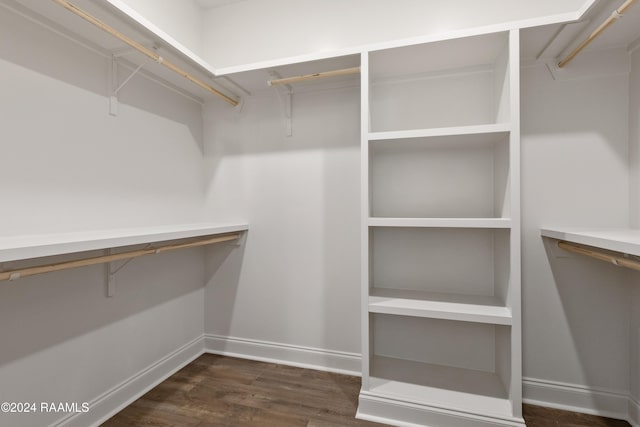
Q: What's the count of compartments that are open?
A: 4